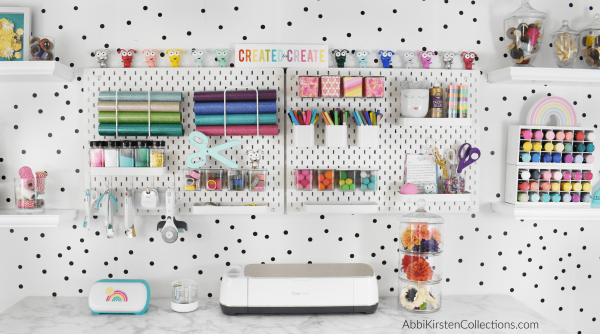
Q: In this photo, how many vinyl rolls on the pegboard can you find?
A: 8